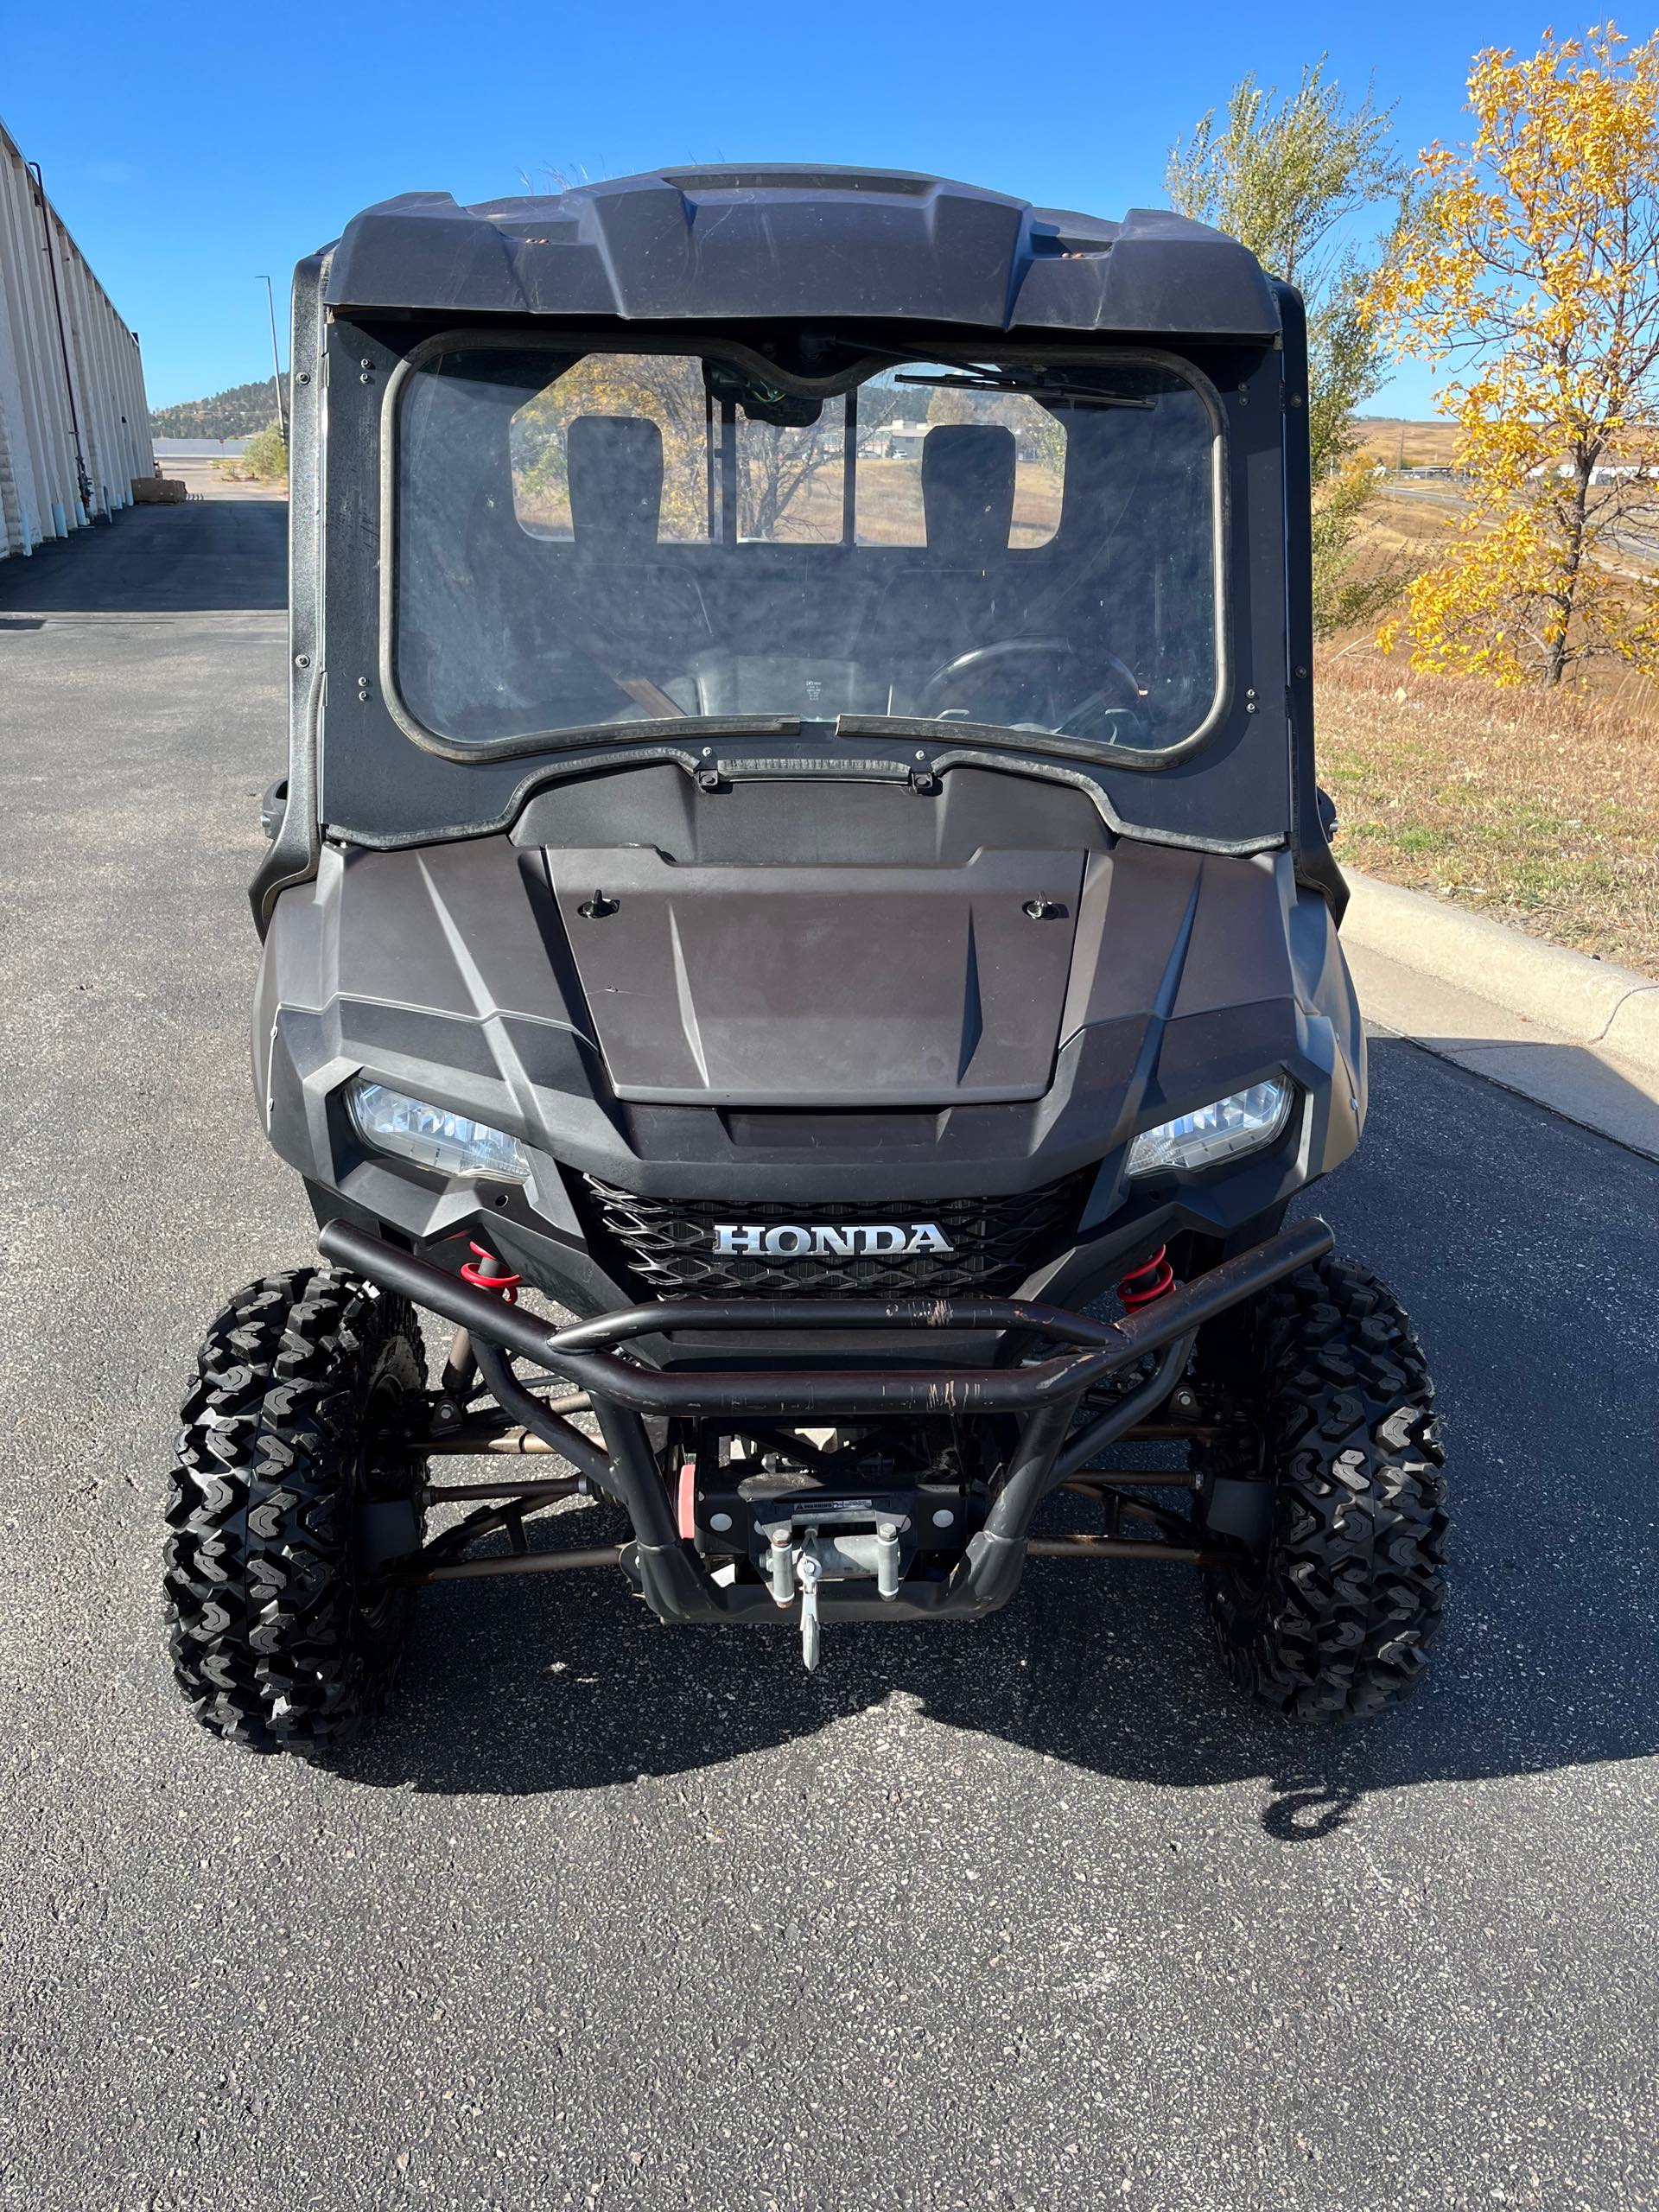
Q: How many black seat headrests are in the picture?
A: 2